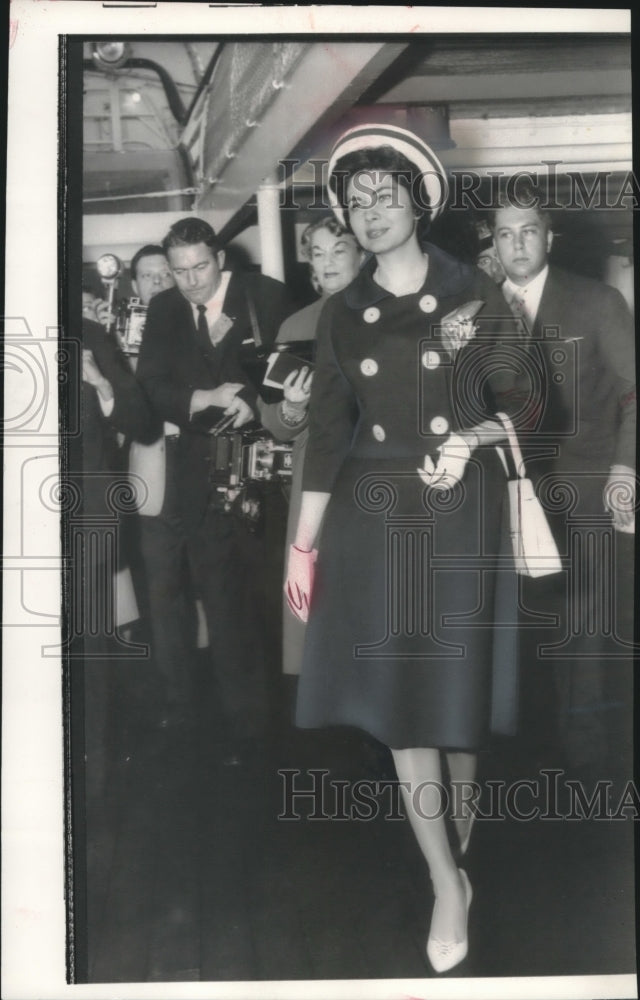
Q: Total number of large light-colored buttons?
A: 6